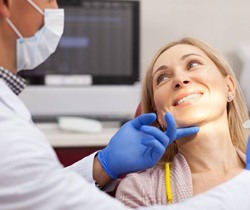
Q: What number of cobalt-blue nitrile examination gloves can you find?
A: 2